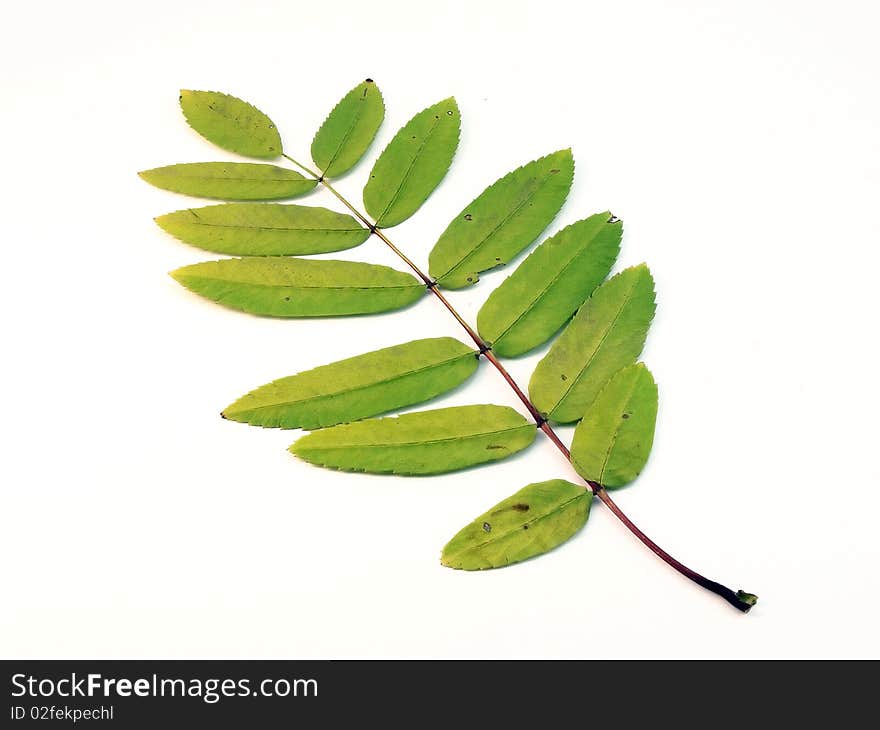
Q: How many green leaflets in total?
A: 13